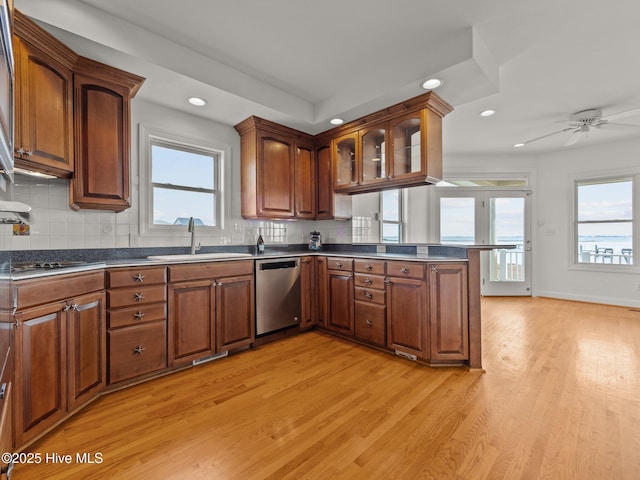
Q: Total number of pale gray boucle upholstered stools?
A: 0